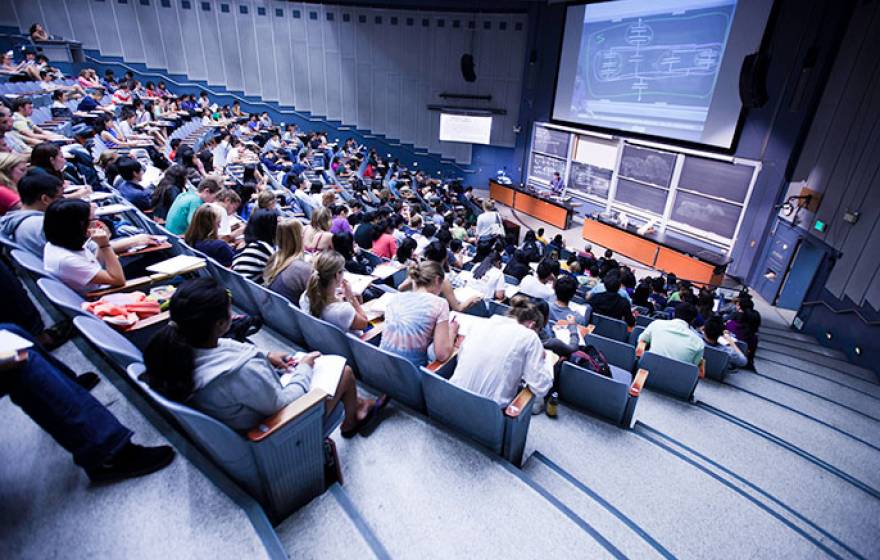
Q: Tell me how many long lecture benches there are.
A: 2